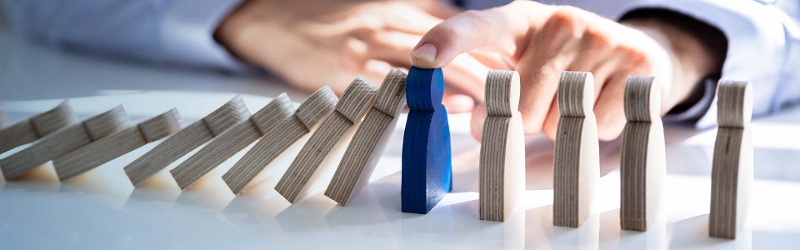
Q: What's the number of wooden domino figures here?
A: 13